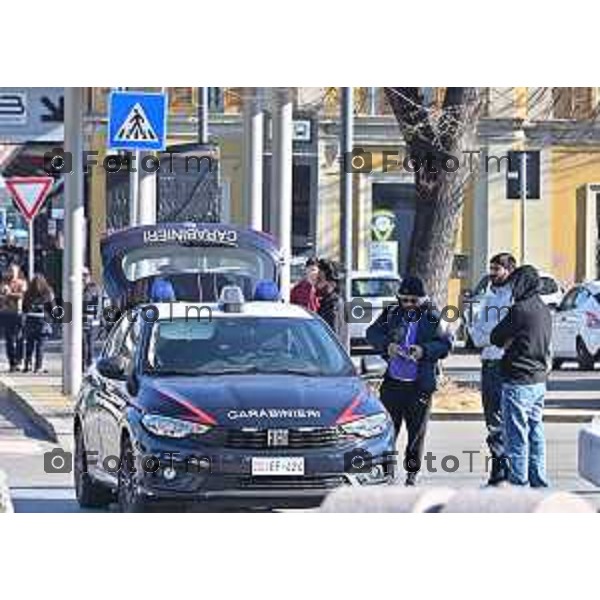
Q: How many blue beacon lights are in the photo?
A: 2